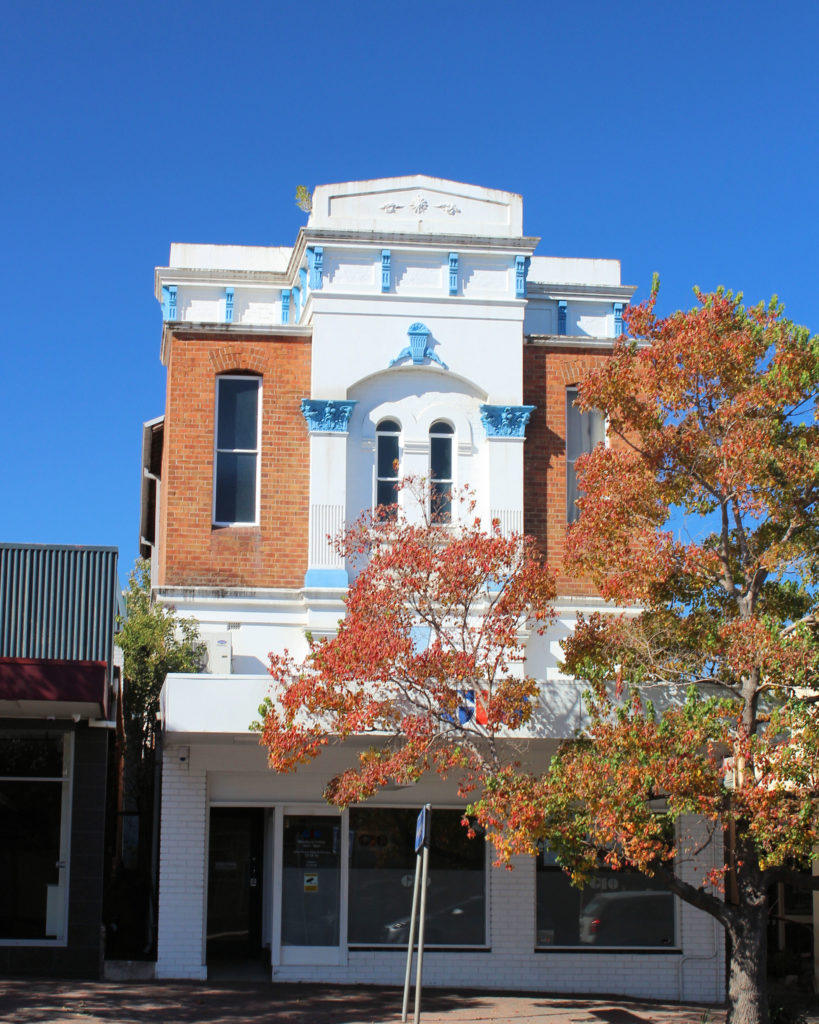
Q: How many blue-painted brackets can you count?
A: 11